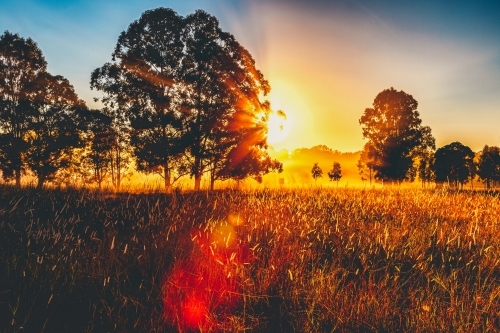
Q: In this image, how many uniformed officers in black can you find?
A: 0